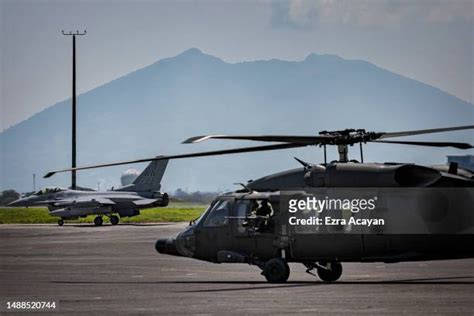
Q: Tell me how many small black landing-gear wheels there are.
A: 5